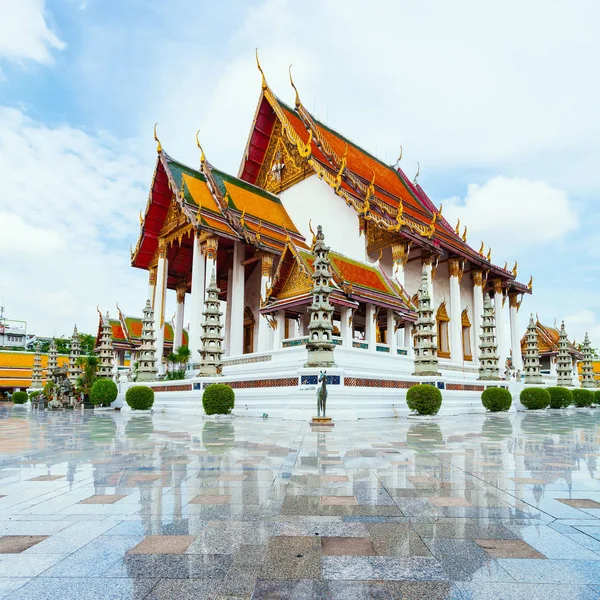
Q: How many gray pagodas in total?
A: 12